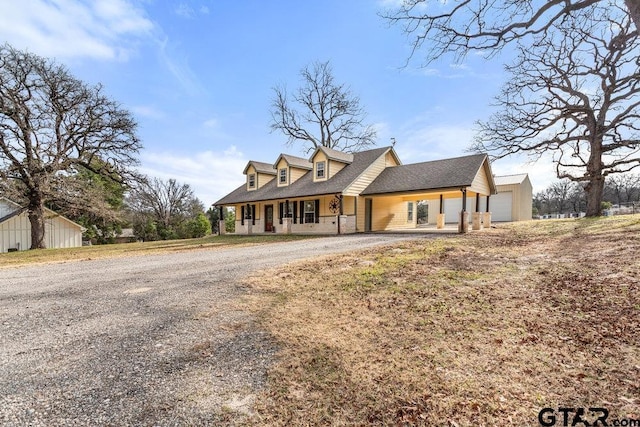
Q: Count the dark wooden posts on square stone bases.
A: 8